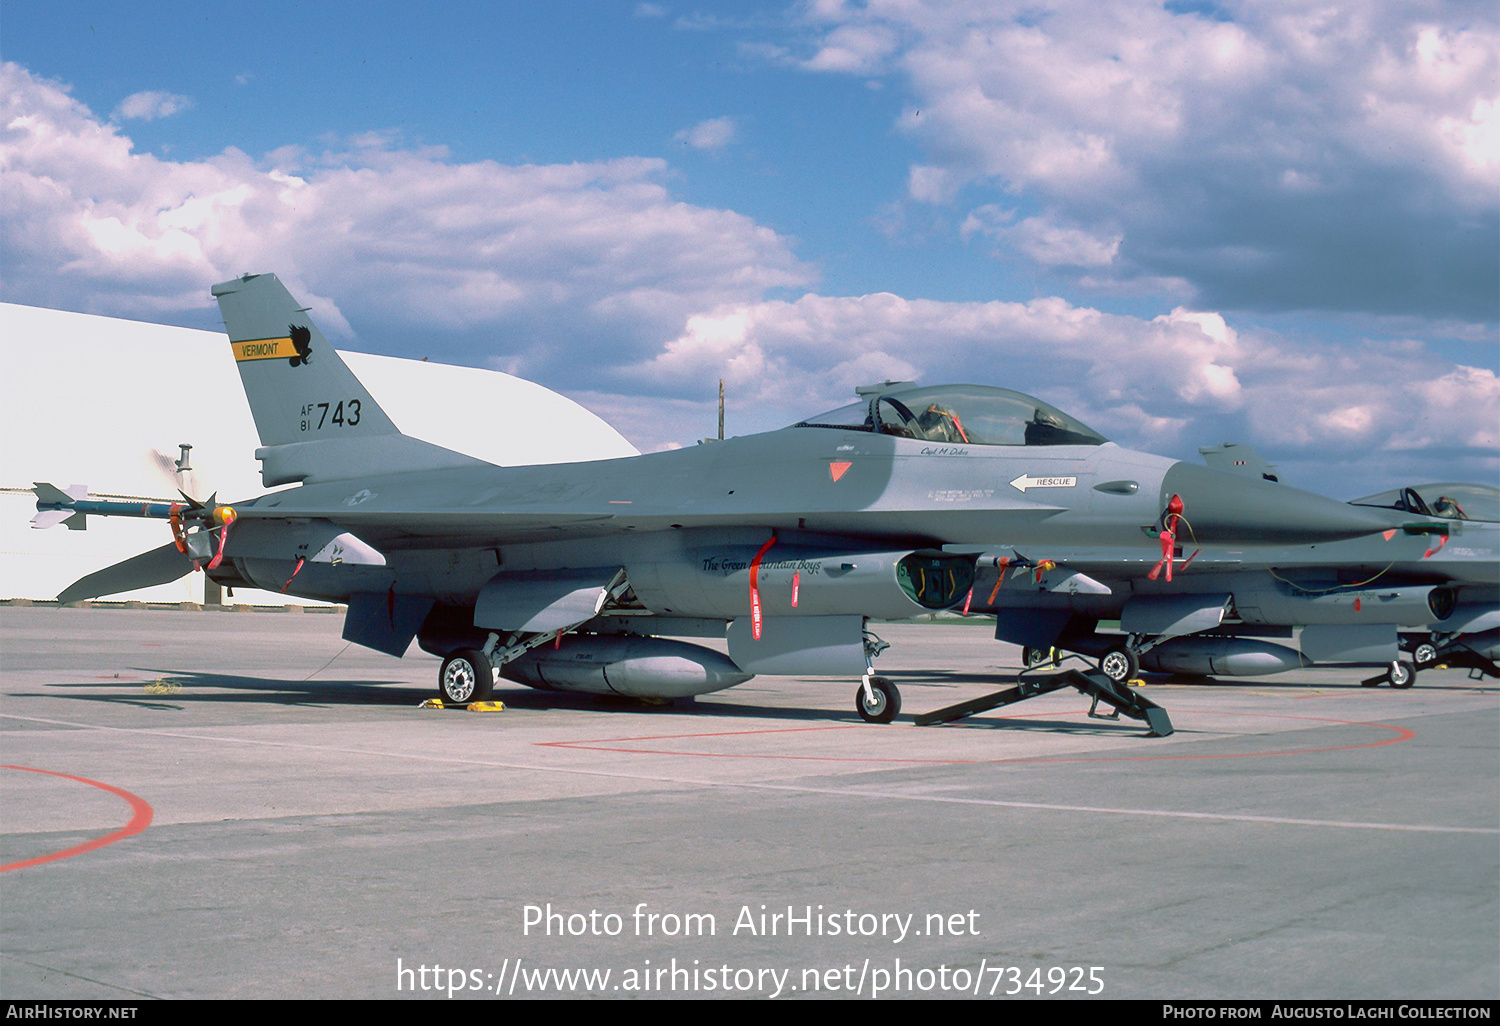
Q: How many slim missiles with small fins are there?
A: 2